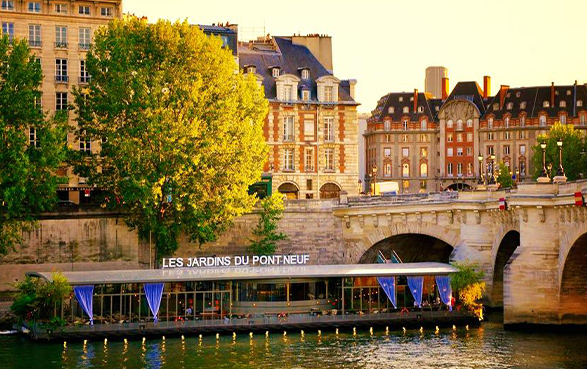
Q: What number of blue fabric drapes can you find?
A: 5